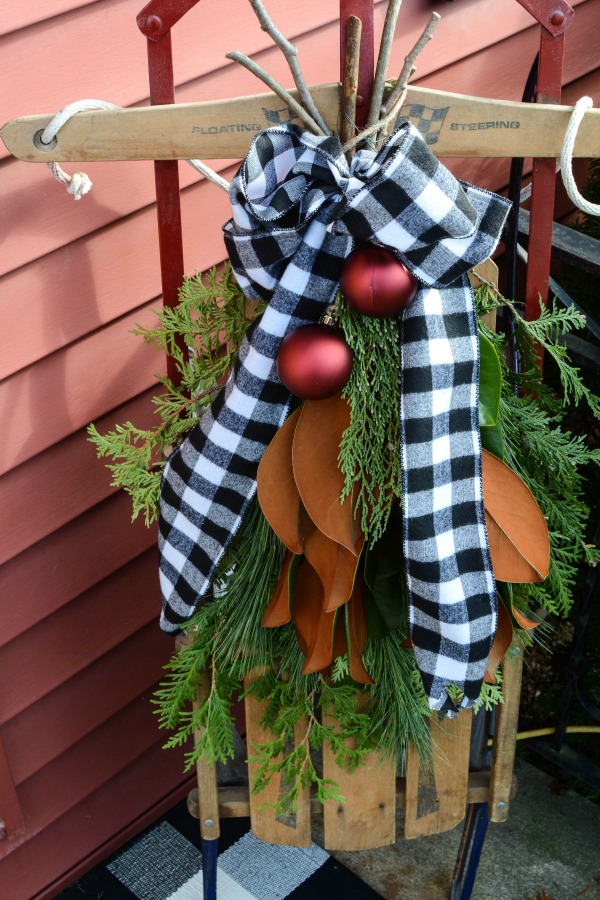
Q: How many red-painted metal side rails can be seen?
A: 2